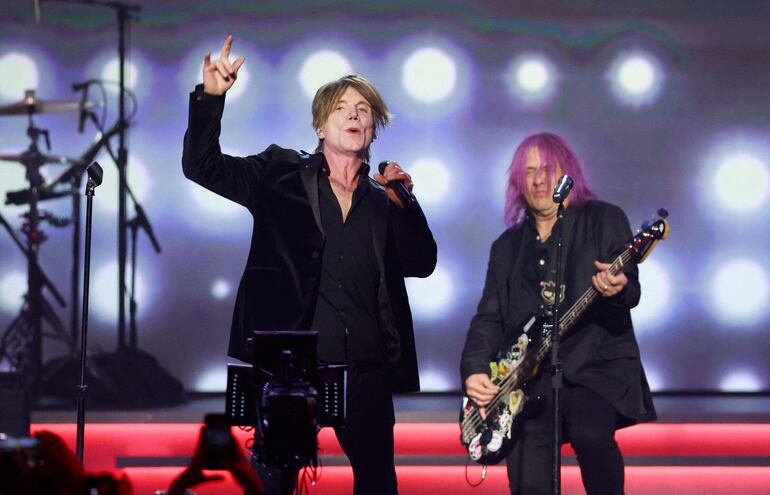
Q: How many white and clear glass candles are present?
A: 0